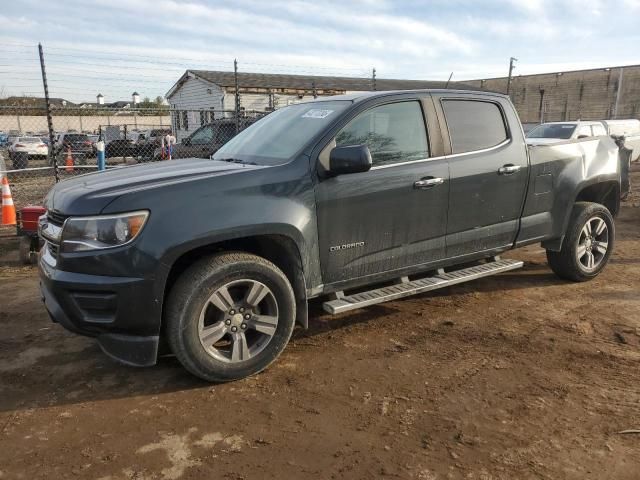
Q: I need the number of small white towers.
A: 2